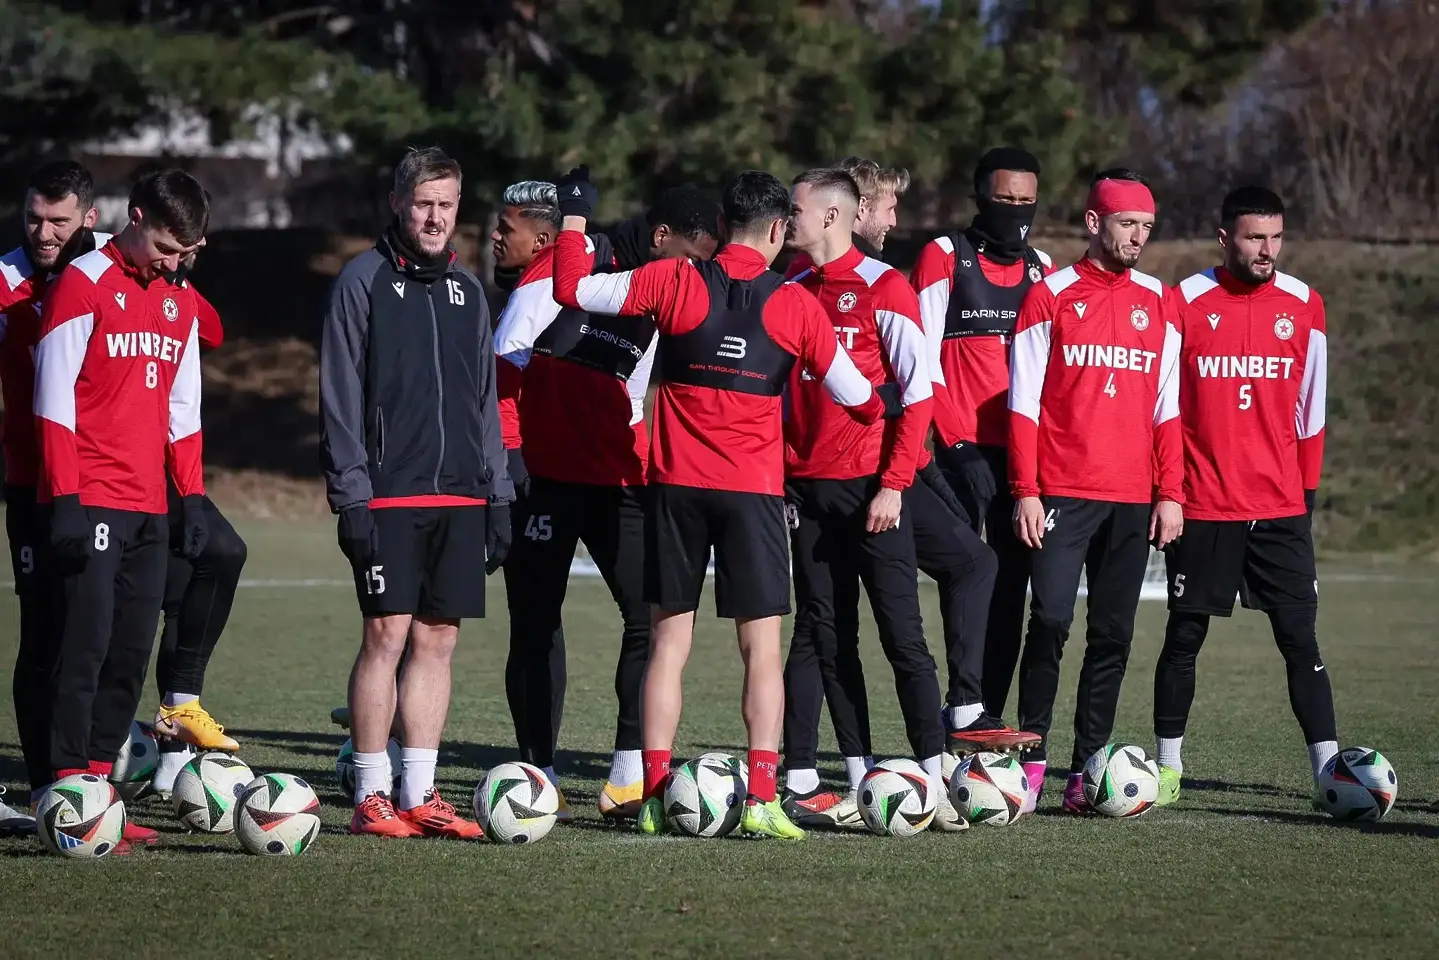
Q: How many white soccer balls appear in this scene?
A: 11